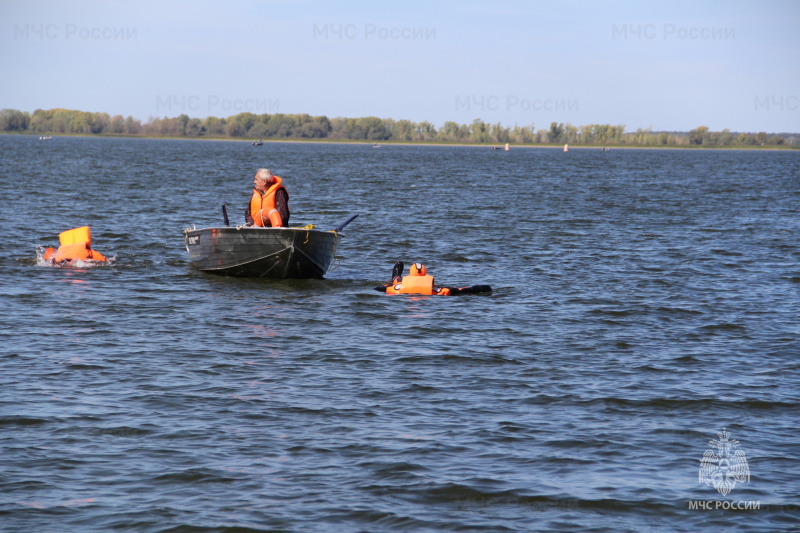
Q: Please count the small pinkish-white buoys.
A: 2